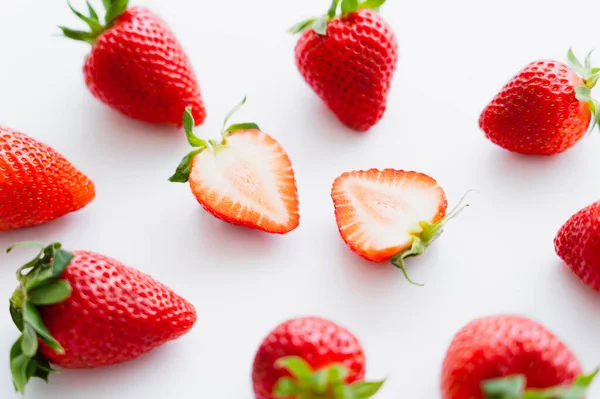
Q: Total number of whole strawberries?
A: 8